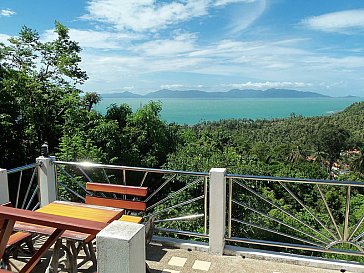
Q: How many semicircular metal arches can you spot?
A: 1